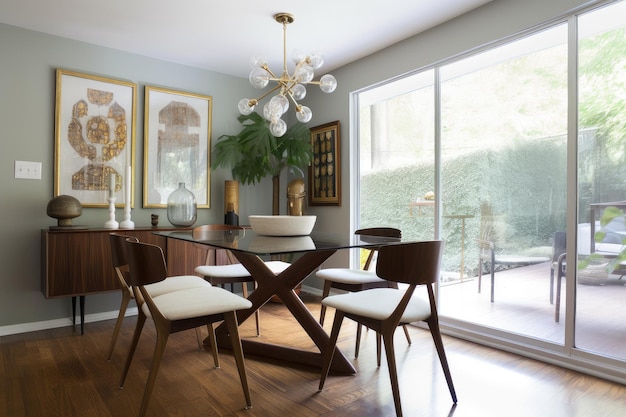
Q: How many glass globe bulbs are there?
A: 12